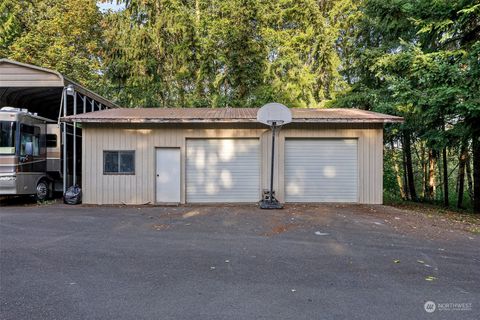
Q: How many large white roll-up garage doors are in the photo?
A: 2